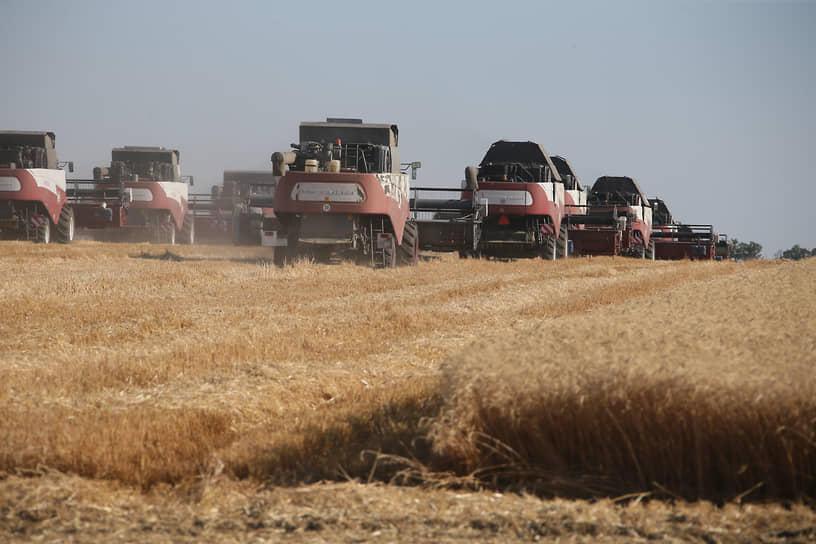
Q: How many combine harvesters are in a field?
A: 8